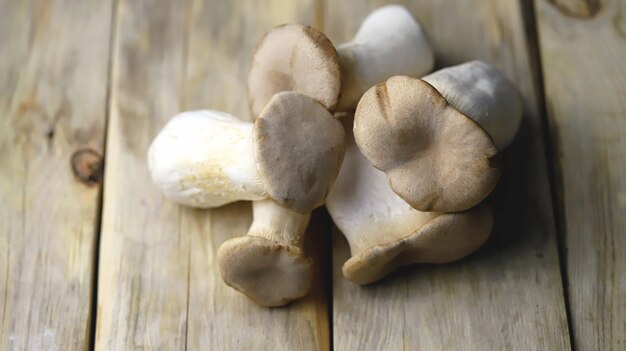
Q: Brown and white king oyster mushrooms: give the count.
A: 5